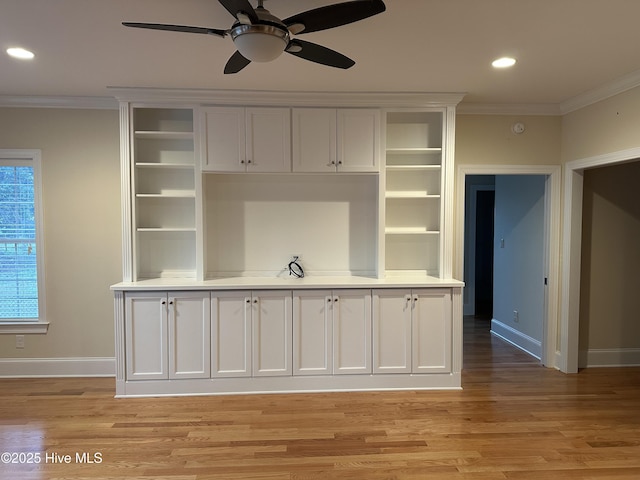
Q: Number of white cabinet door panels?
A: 12